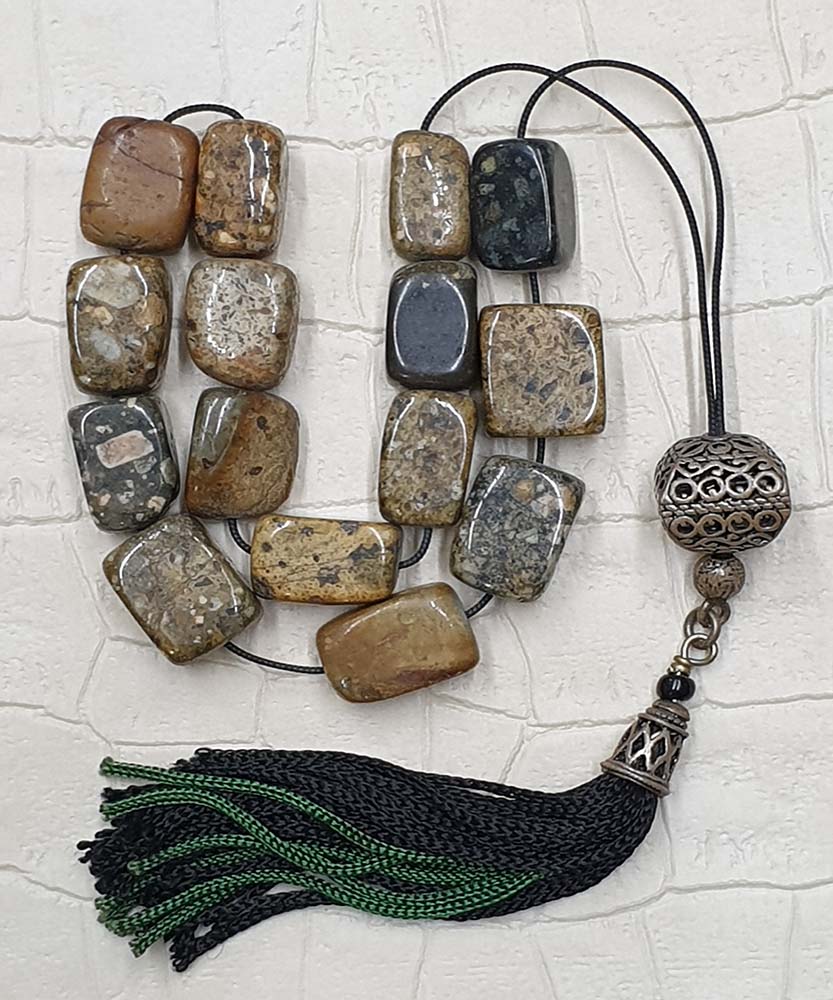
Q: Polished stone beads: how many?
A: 15